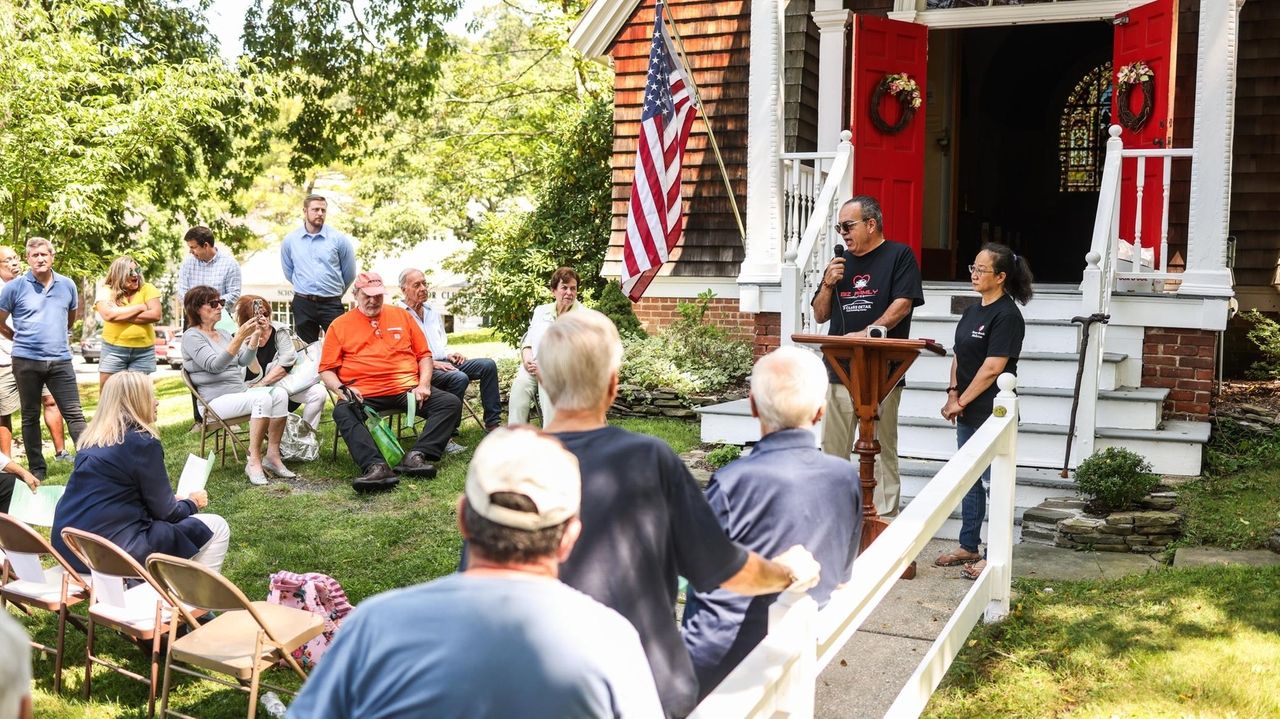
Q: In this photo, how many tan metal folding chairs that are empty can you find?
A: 3